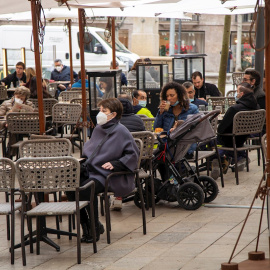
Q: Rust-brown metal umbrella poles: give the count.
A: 5